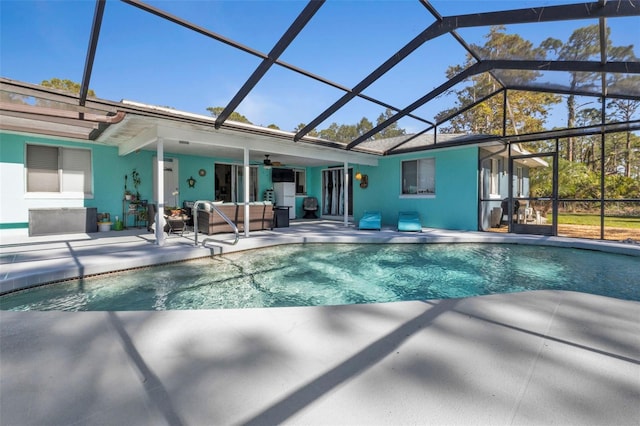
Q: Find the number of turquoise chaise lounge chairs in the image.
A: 2